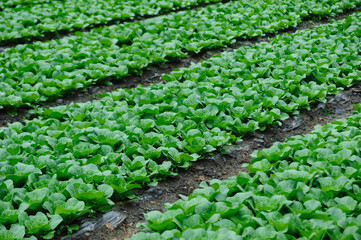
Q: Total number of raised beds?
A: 4